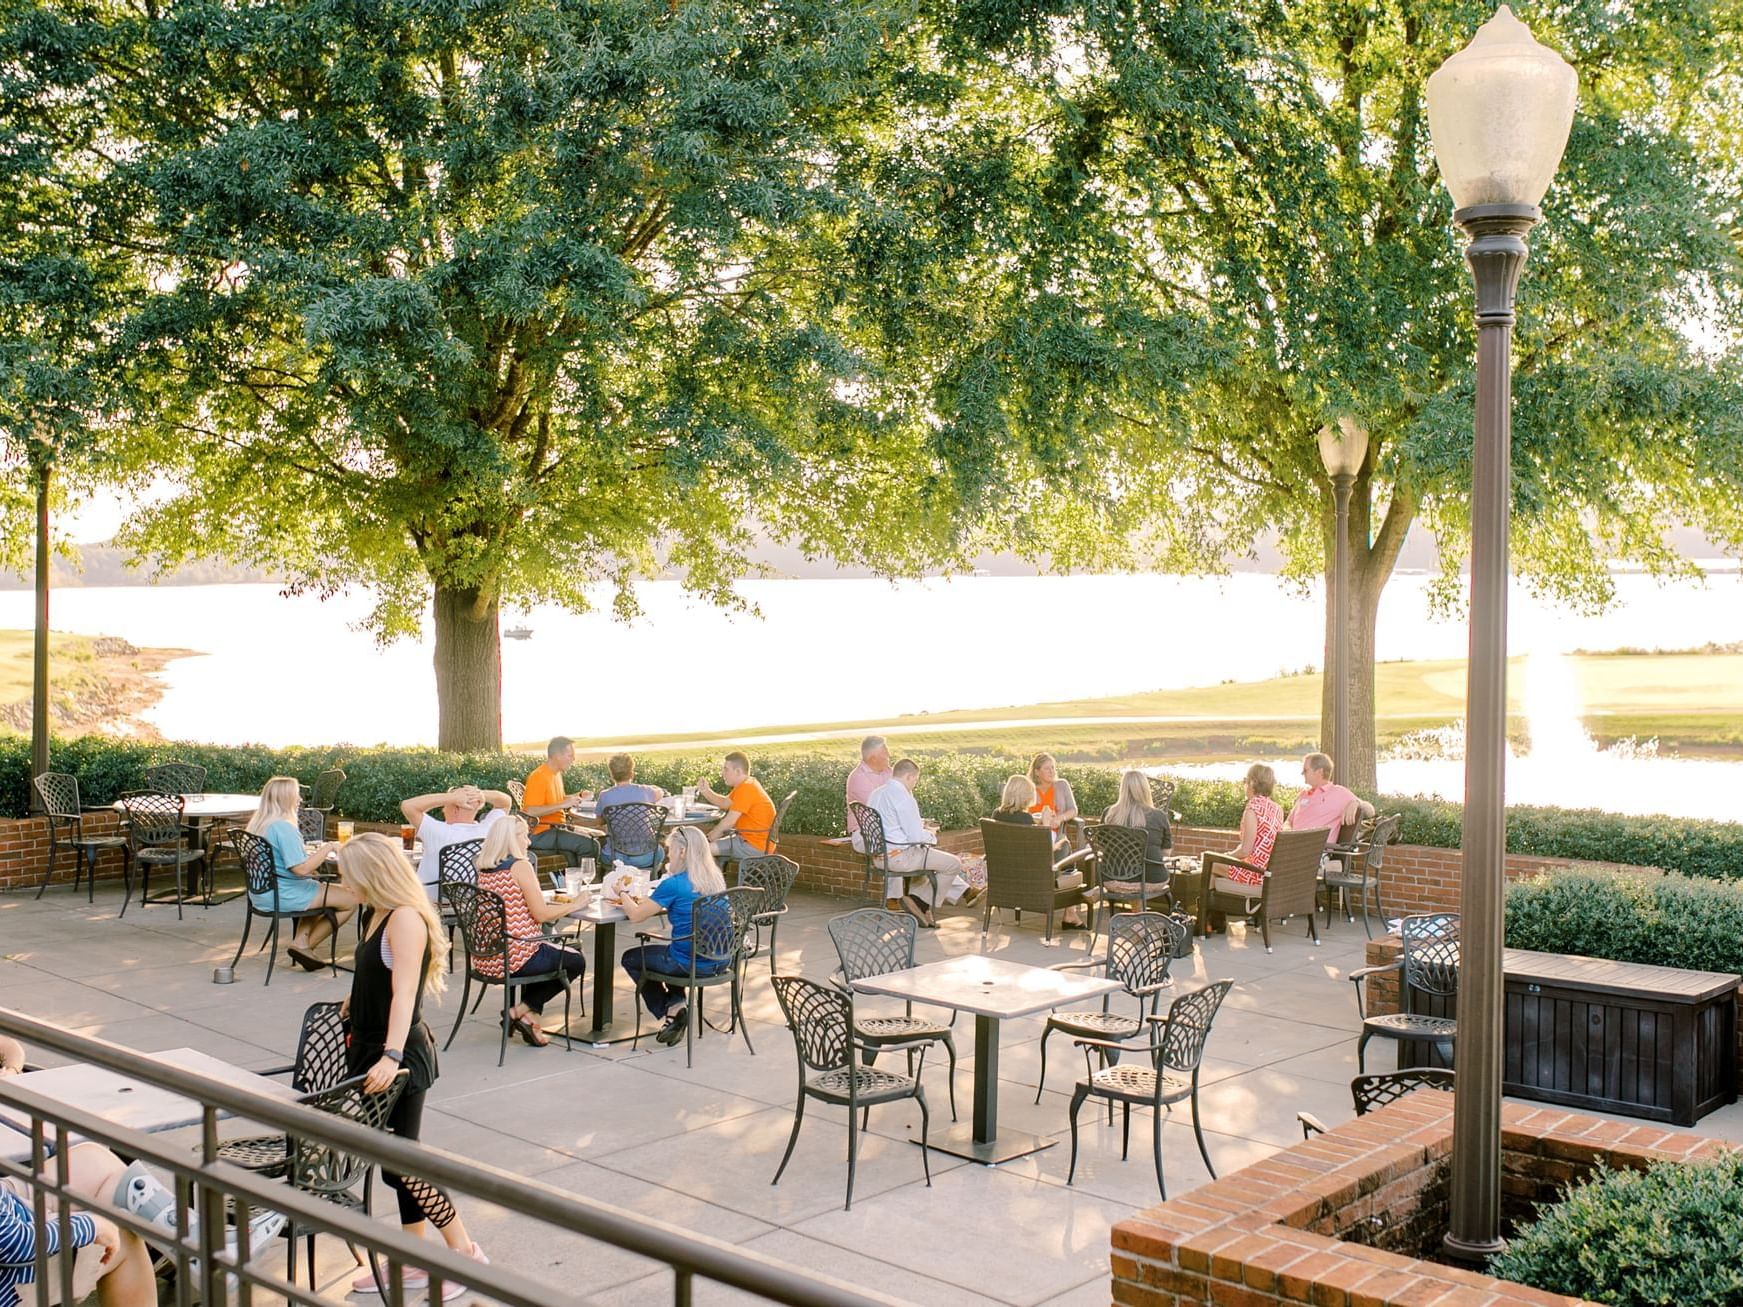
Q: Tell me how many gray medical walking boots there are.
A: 1